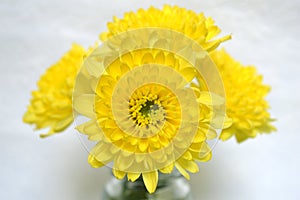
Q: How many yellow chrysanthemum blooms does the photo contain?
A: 4